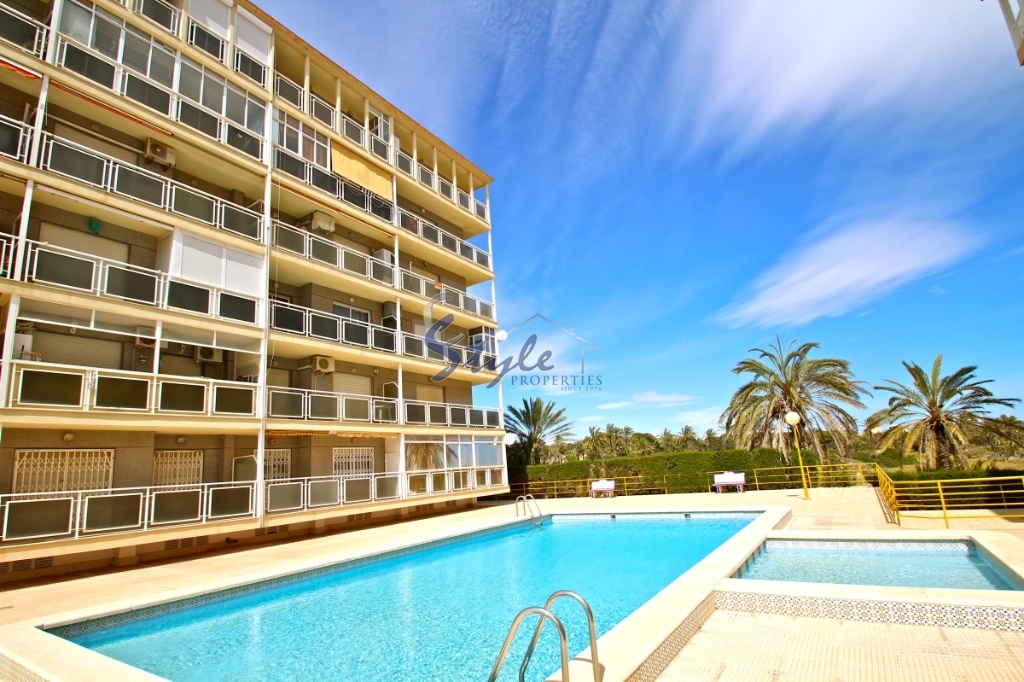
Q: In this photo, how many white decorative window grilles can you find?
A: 4